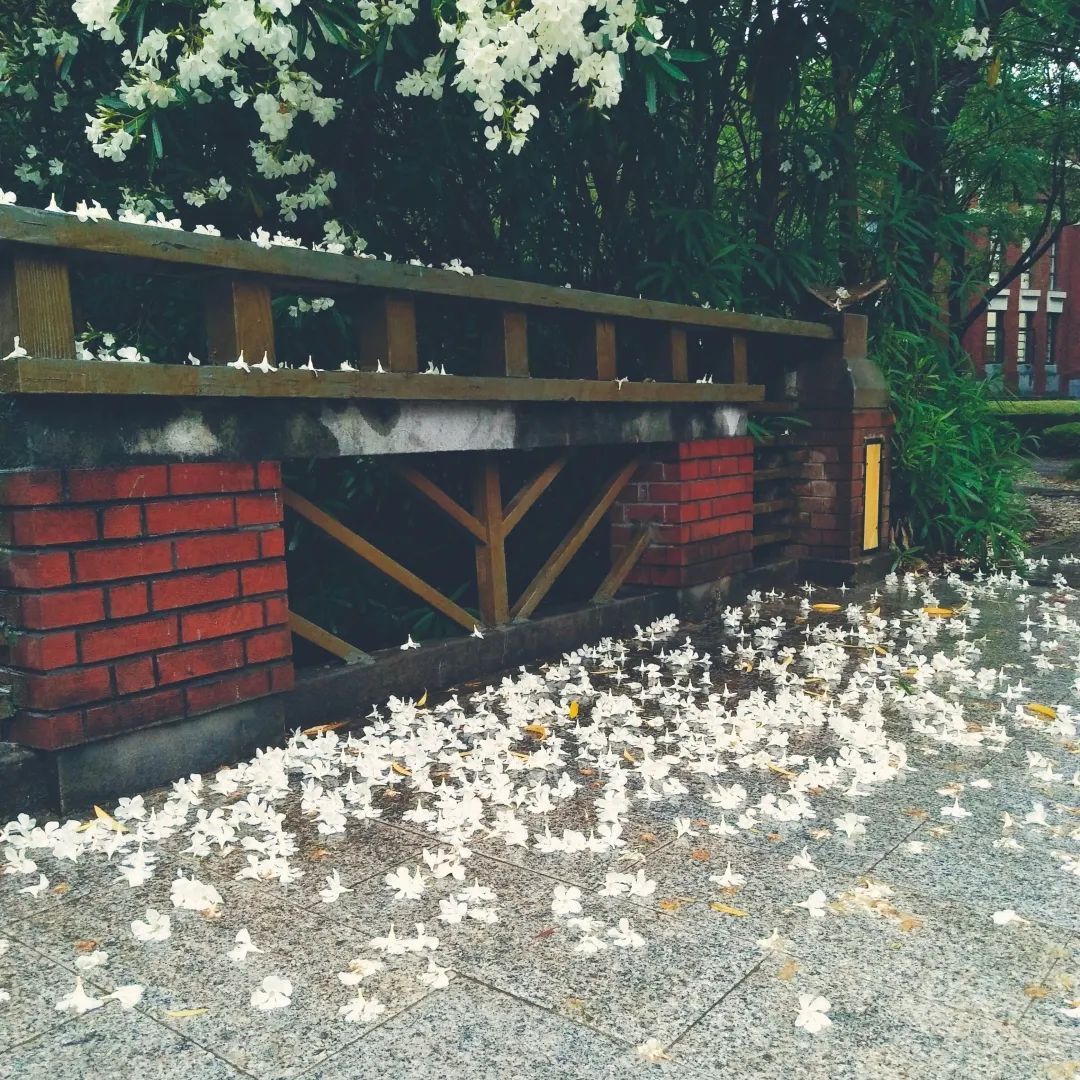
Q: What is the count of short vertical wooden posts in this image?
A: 7